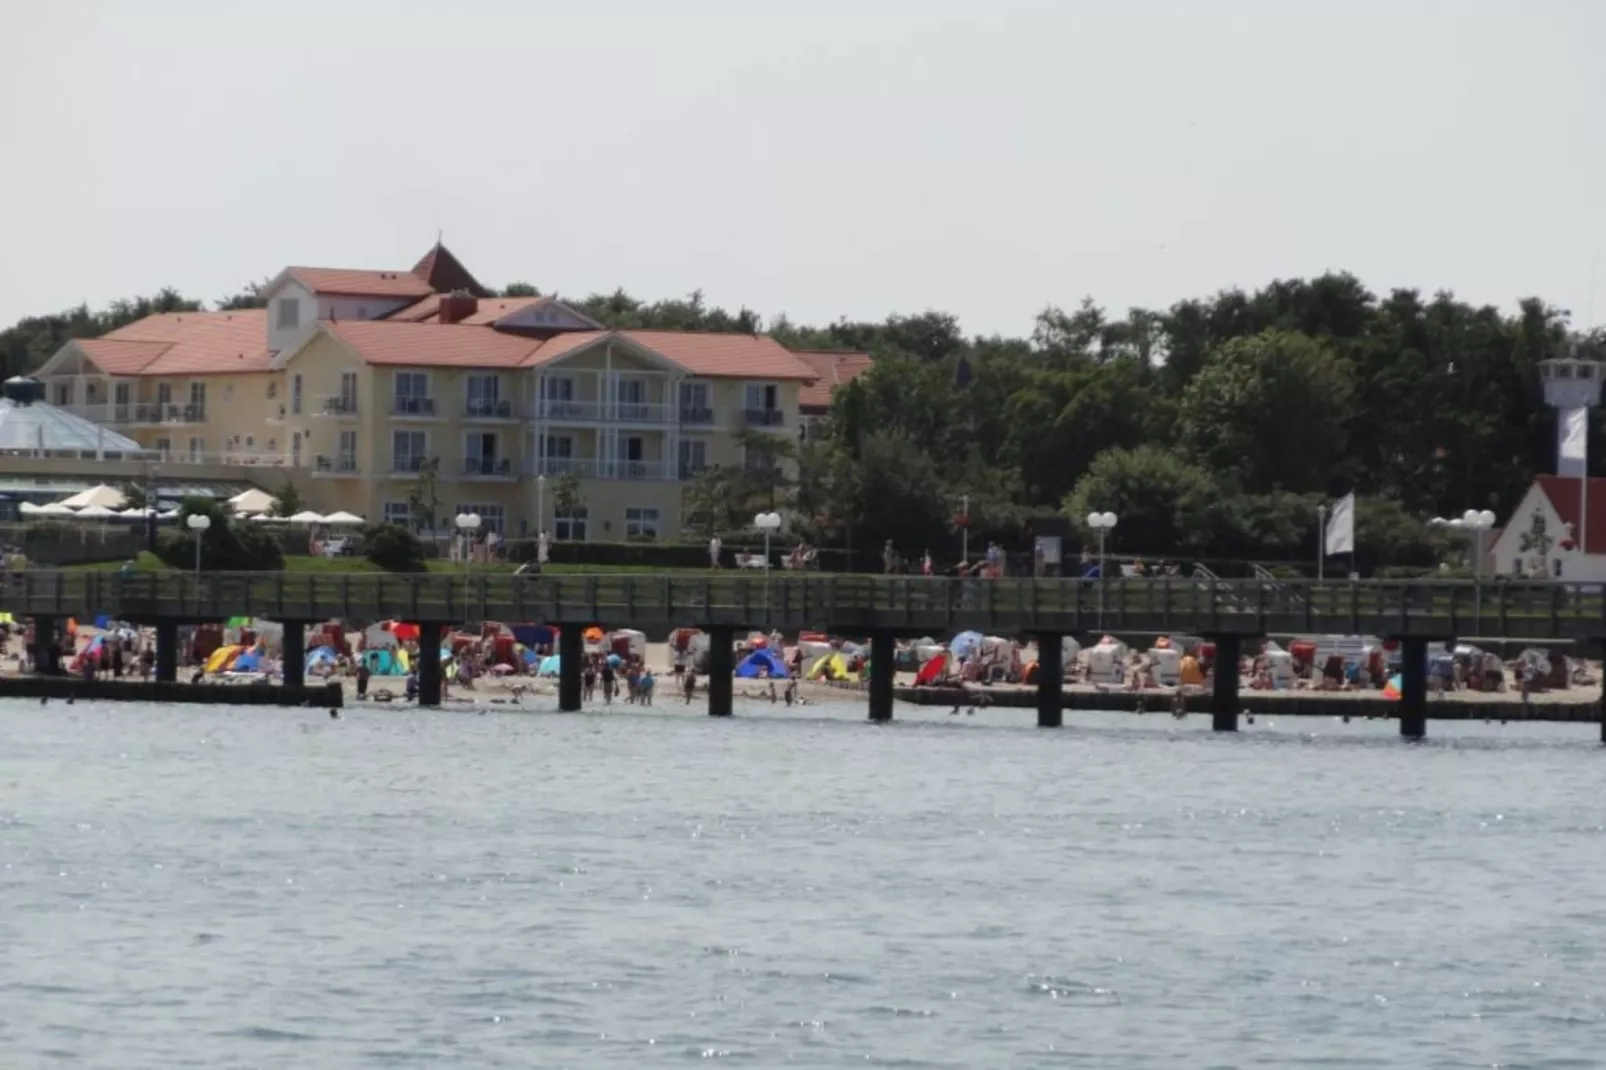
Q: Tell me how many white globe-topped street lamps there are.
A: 5